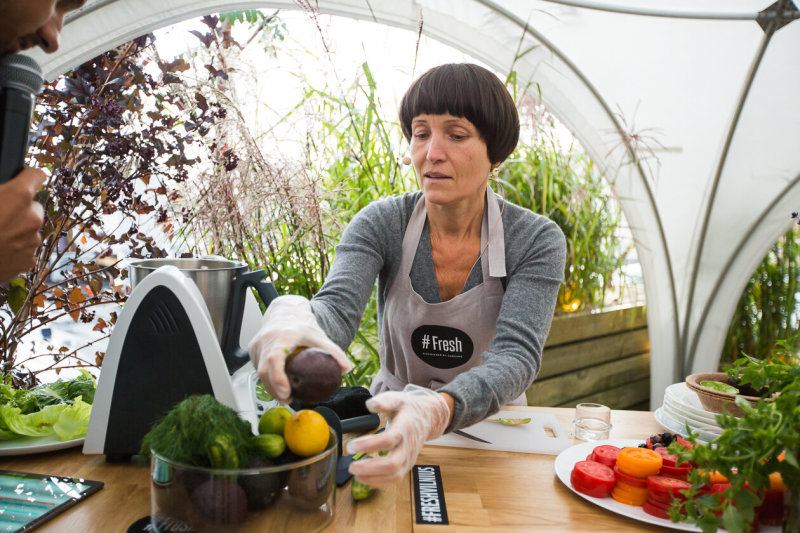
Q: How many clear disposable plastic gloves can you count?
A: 2